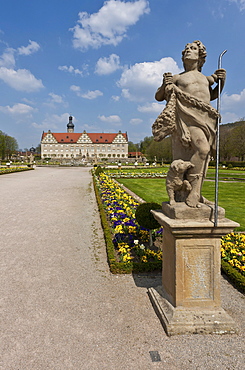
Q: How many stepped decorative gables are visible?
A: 3